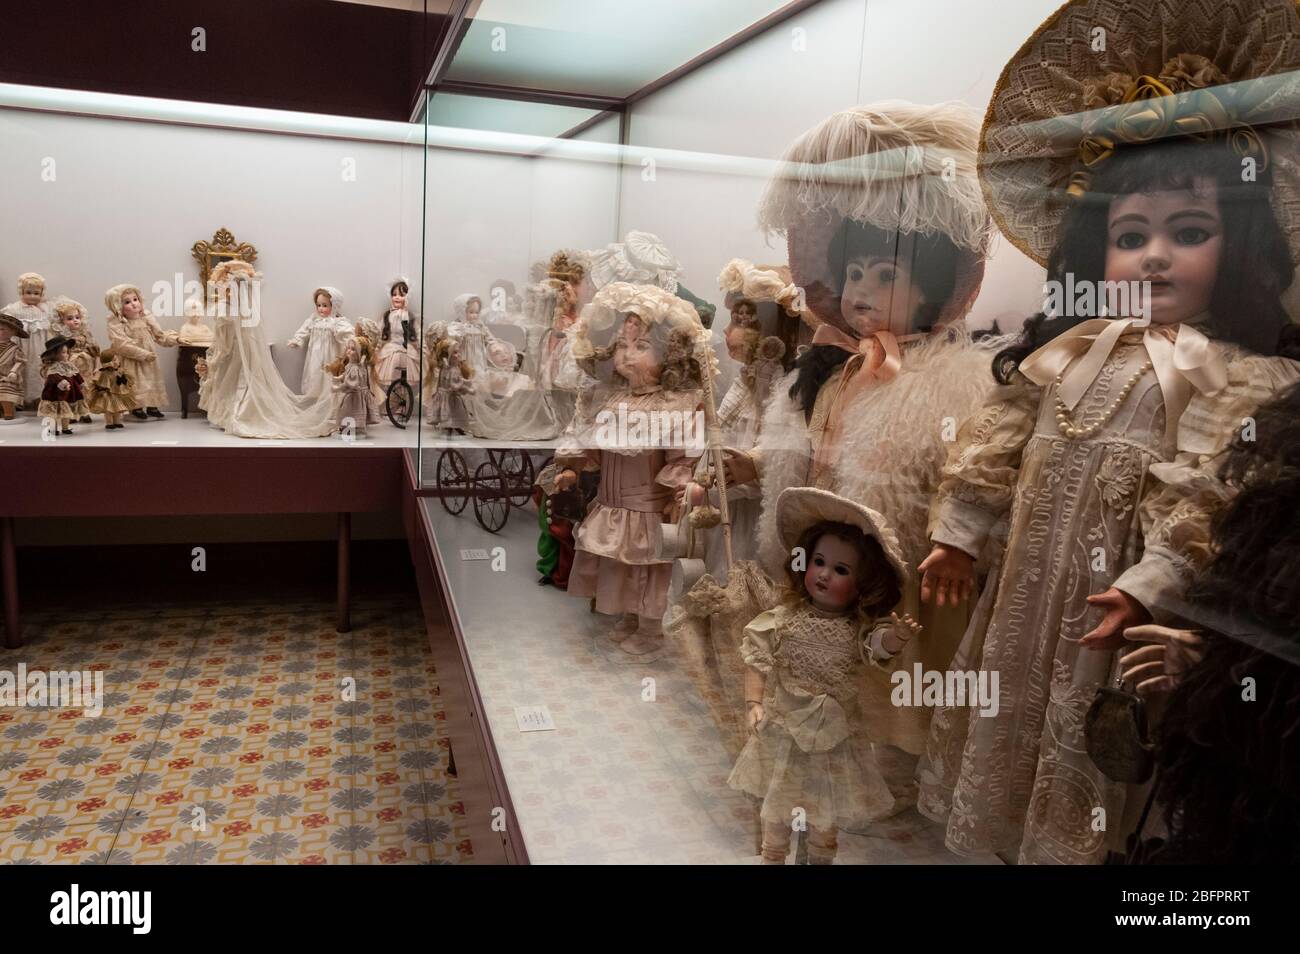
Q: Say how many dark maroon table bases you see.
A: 2